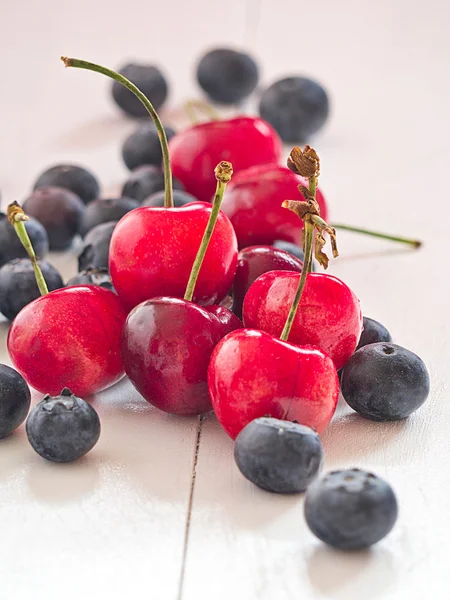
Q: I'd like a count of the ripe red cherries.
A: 8